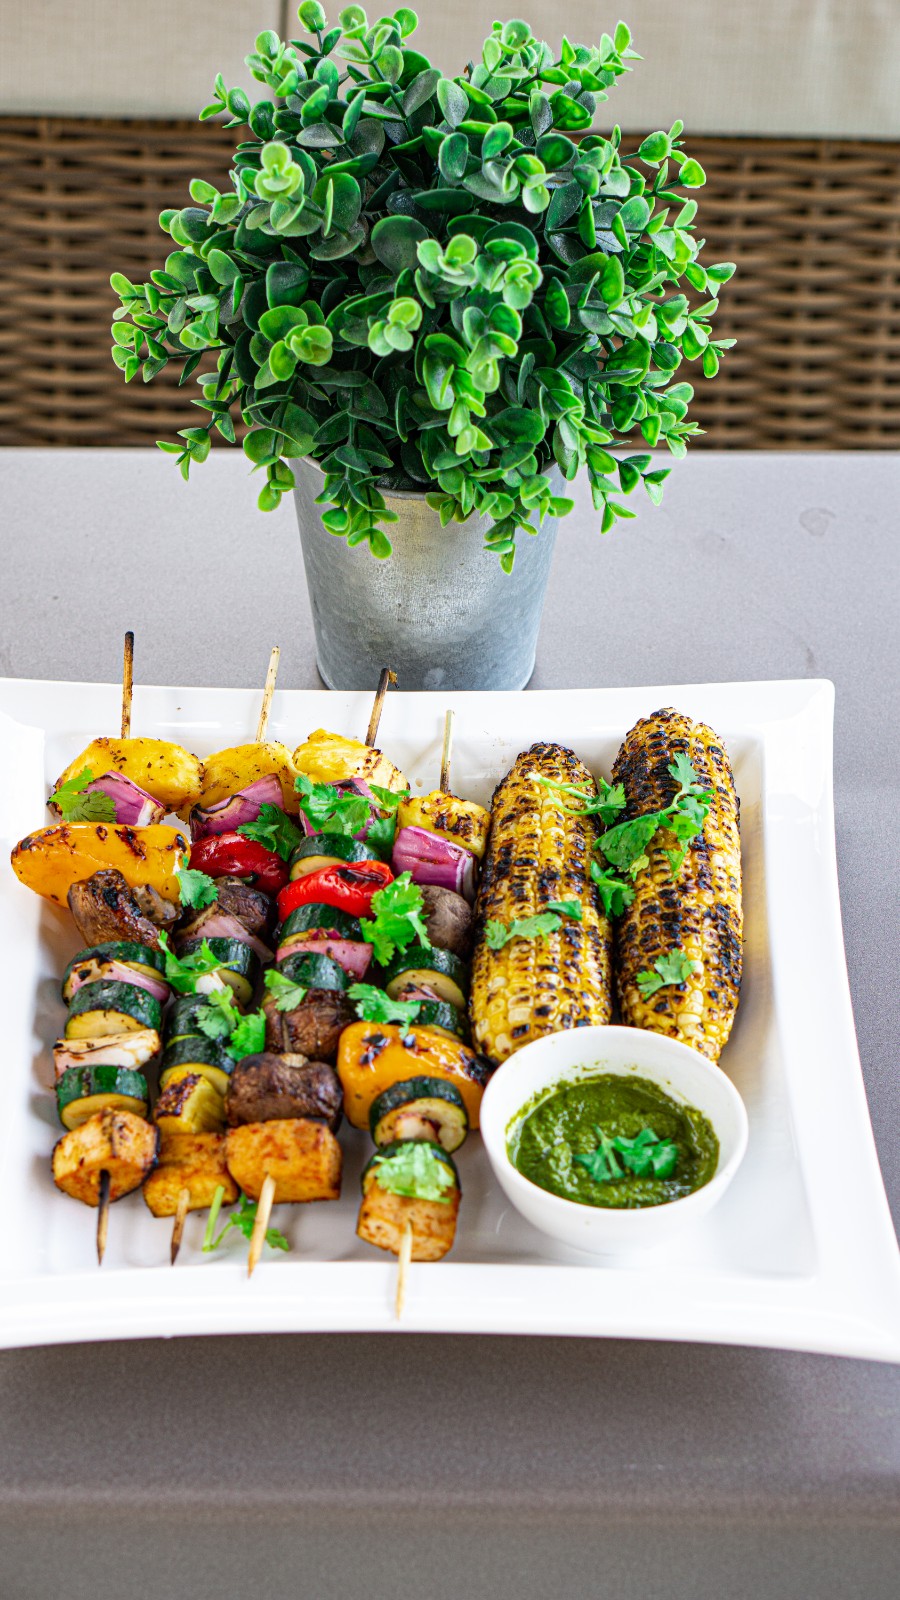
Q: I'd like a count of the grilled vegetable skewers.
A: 4